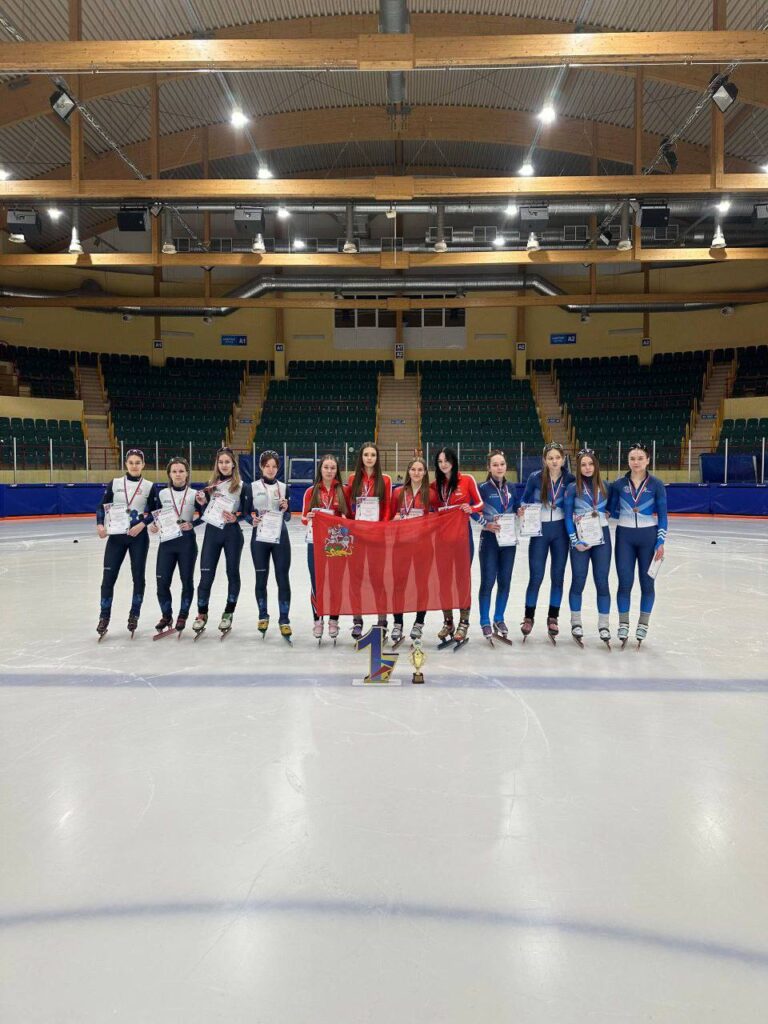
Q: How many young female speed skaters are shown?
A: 12